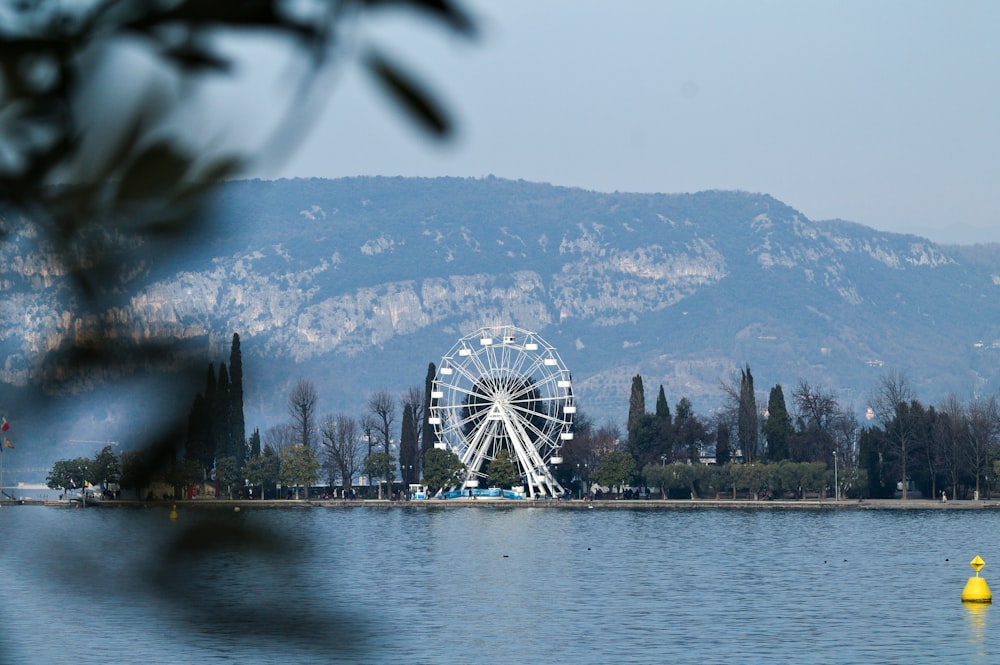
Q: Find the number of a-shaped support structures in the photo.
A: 2